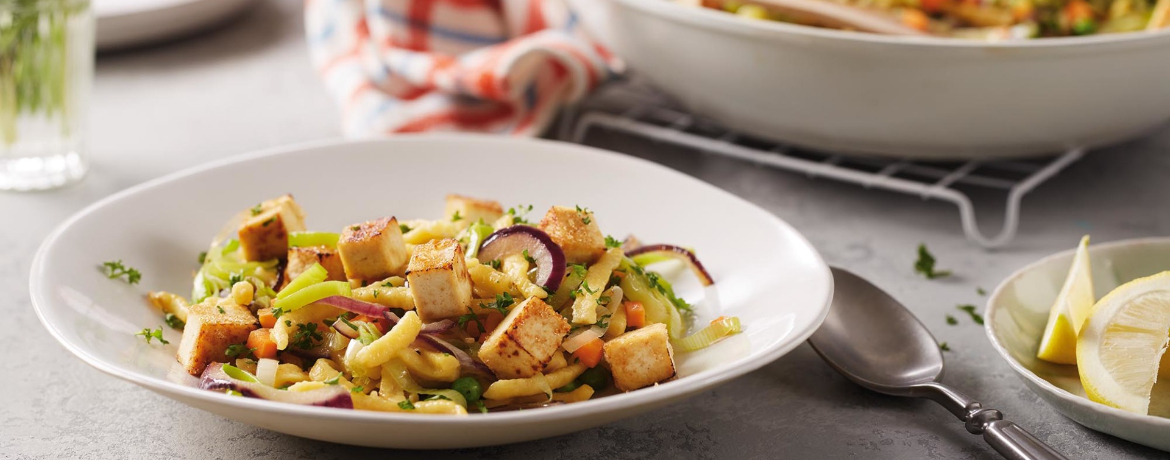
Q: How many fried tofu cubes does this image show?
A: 9